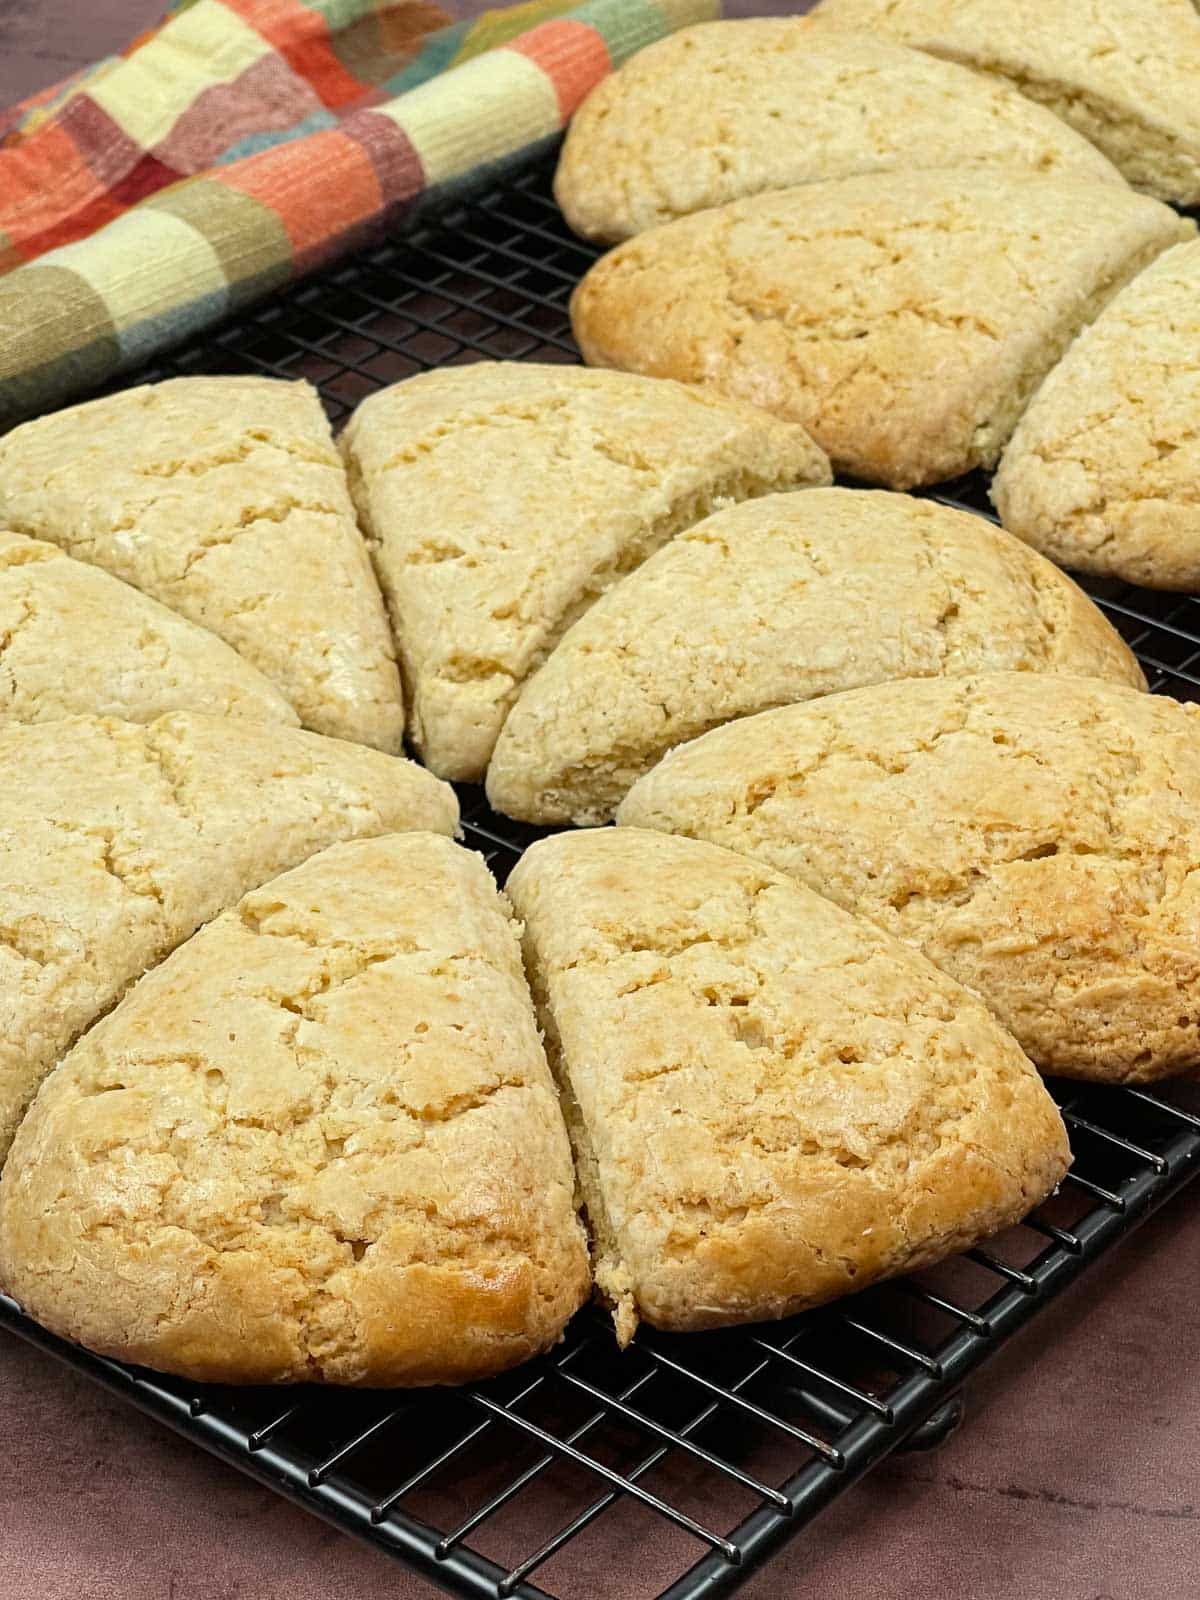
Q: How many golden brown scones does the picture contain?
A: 12